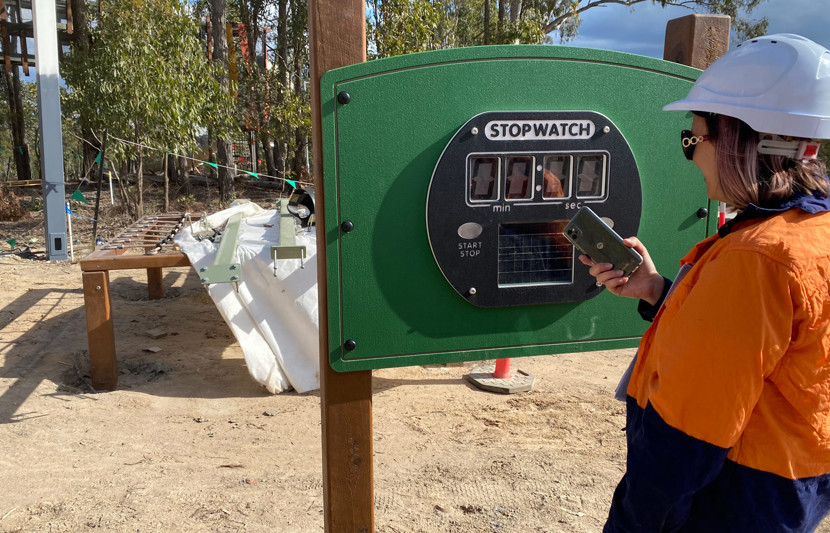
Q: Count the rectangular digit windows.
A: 4